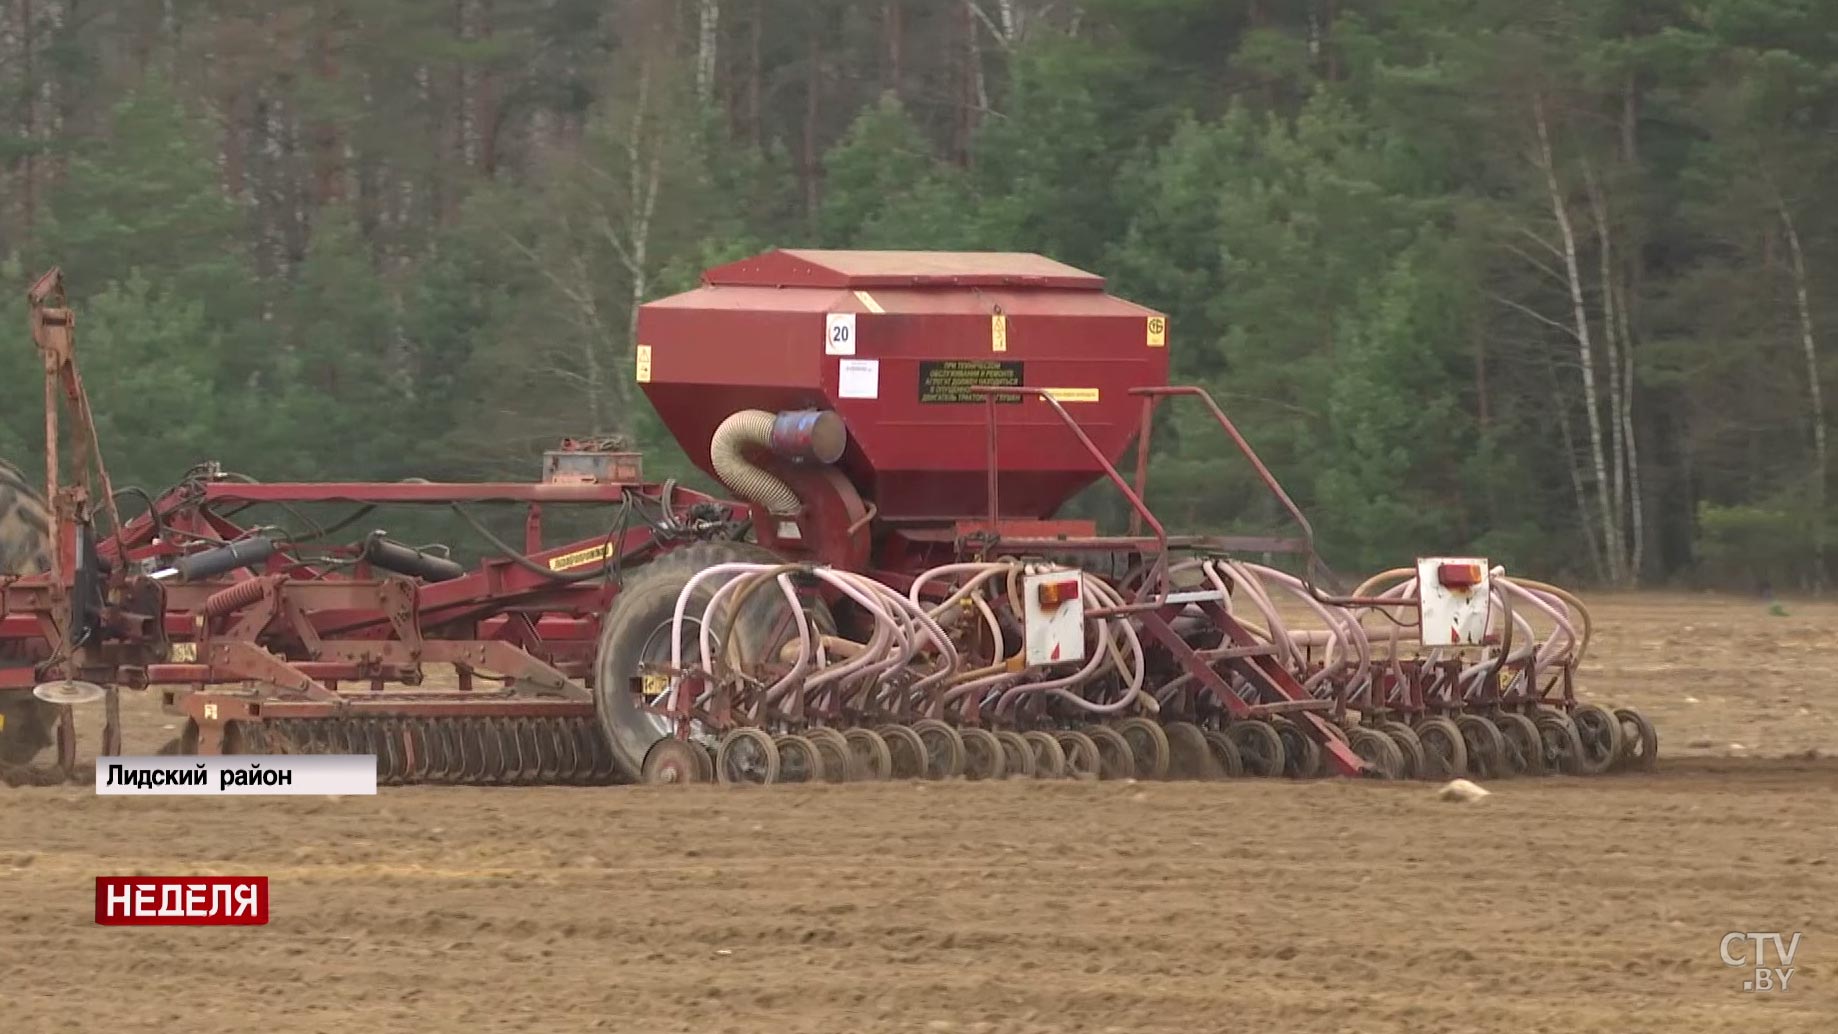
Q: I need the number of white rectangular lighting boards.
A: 2